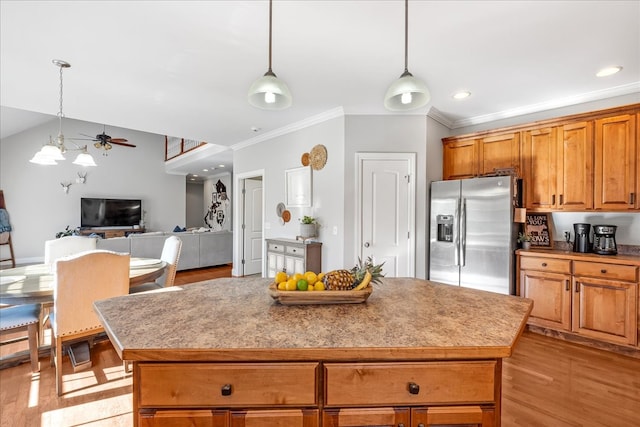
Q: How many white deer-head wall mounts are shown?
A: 2